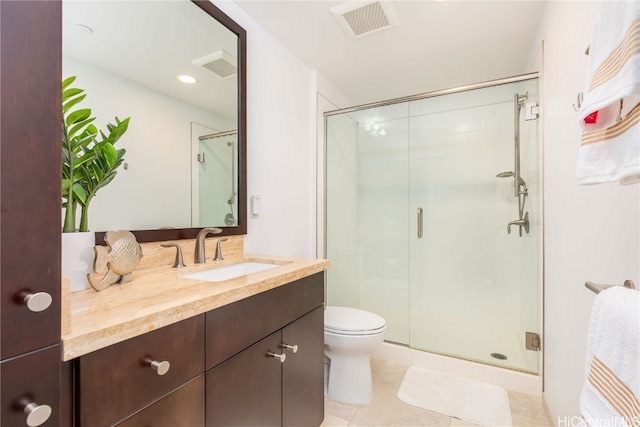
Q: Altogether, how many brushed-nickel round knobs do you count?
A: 5